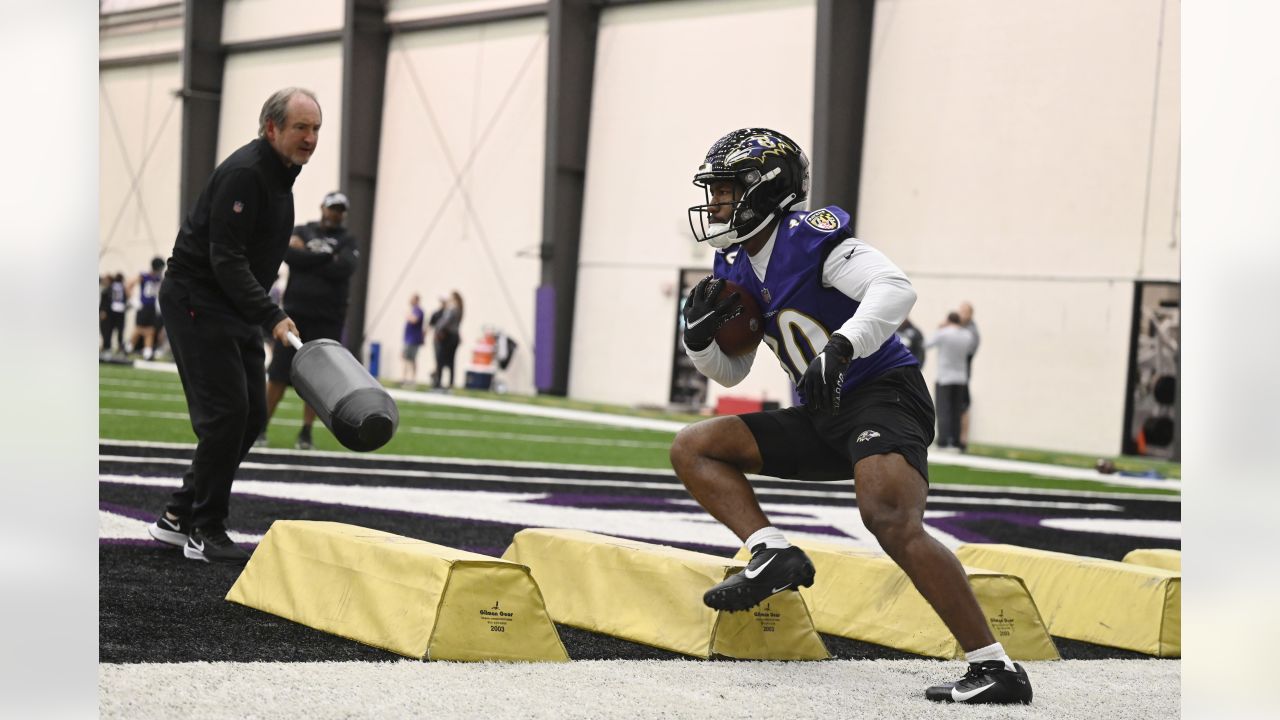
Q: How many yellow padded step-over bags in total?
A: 5